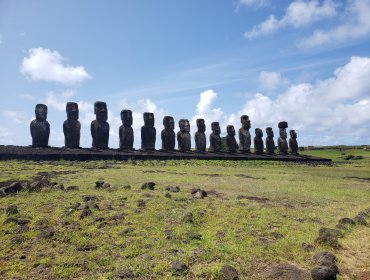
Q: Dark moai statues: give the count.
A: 15